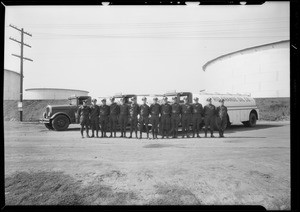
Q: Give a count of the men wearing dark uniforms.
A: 14